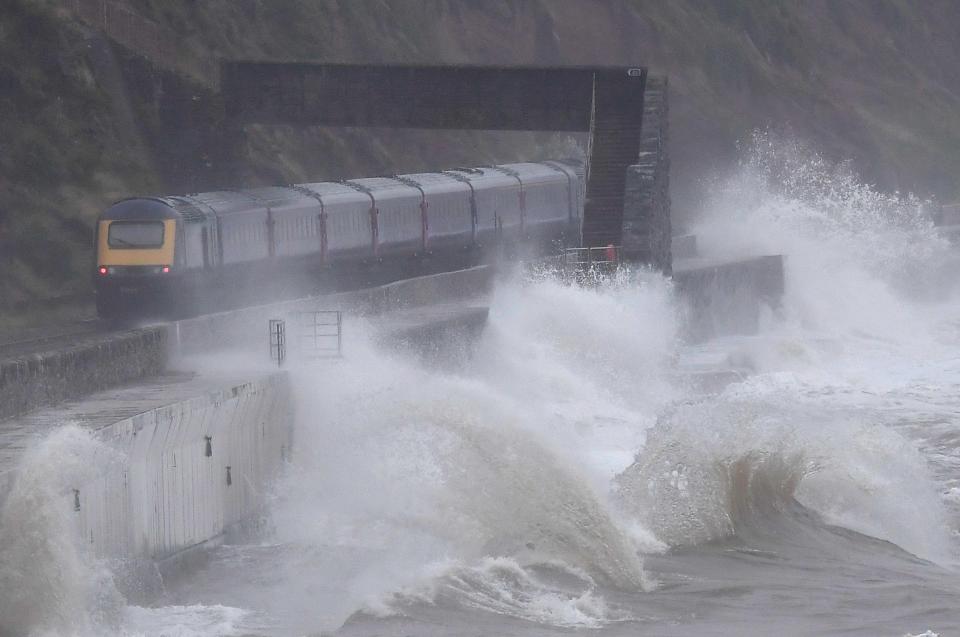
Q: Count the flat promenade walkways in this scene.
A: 1